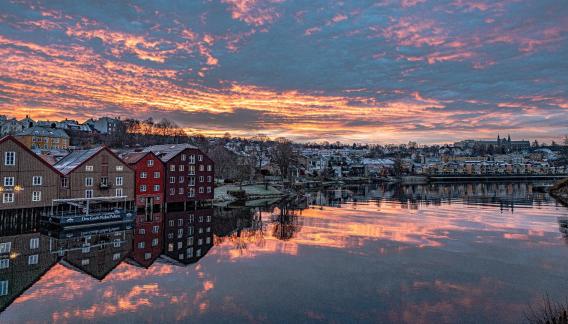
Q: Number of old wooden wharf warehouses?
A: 4